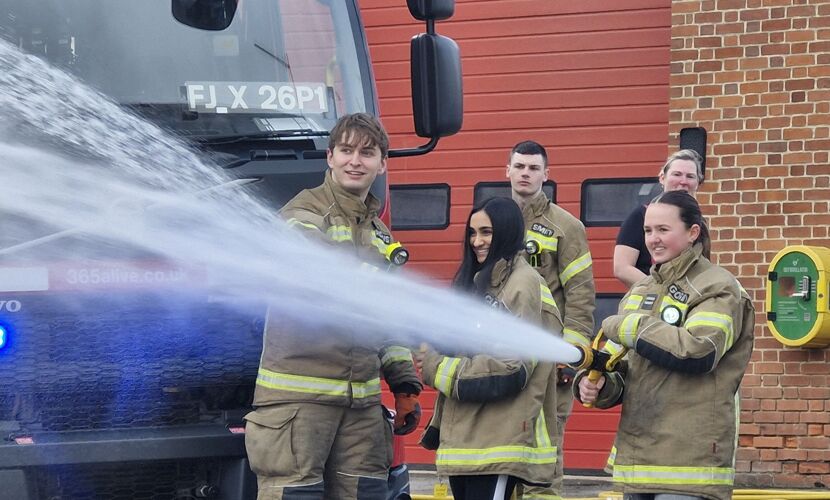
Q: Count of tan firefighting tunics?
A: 4